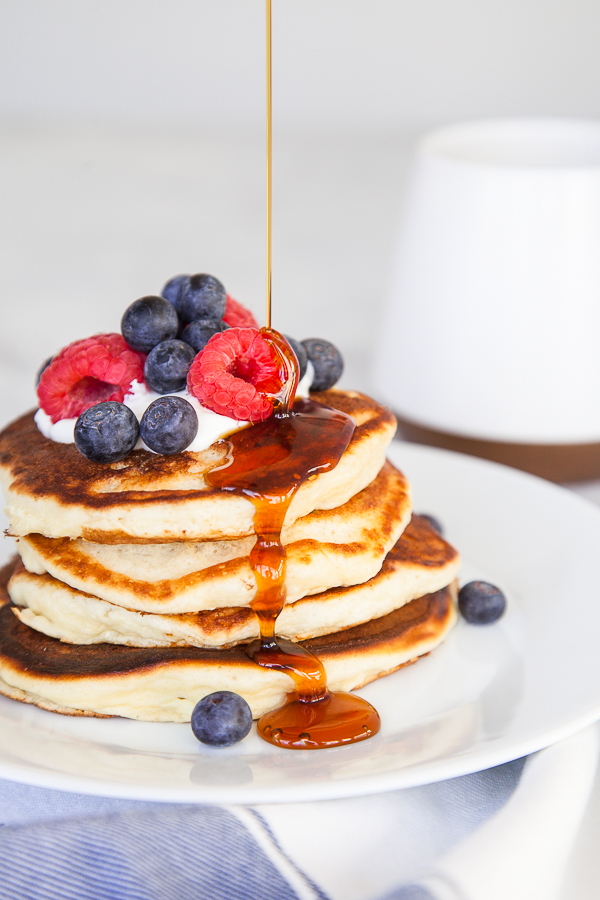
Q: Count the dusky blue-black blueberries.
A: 13